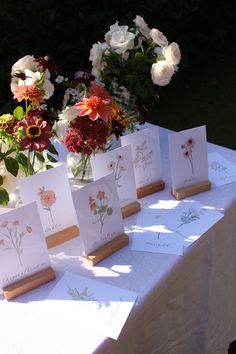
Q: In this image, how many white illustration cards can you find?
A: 10